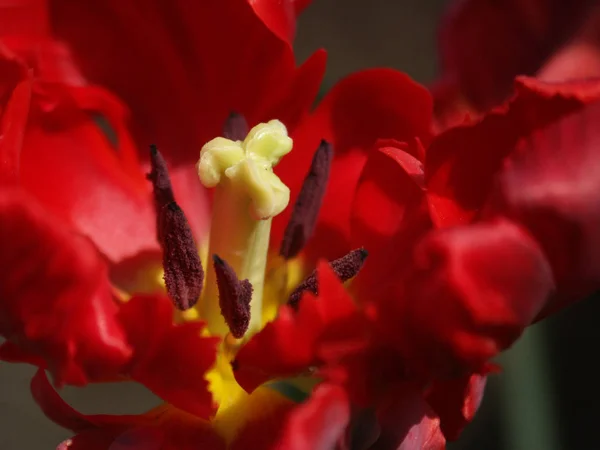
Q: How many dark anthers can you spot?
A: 6